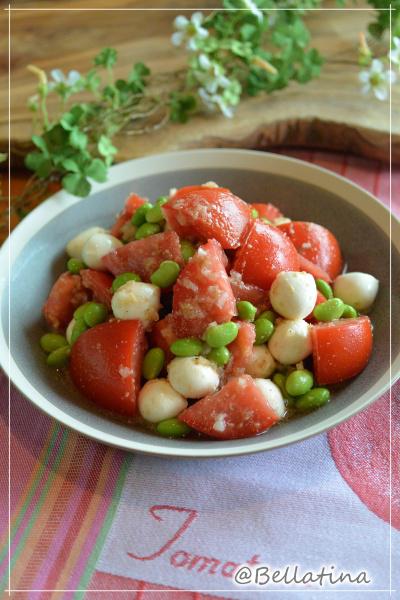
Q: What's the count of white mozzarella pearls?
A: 11